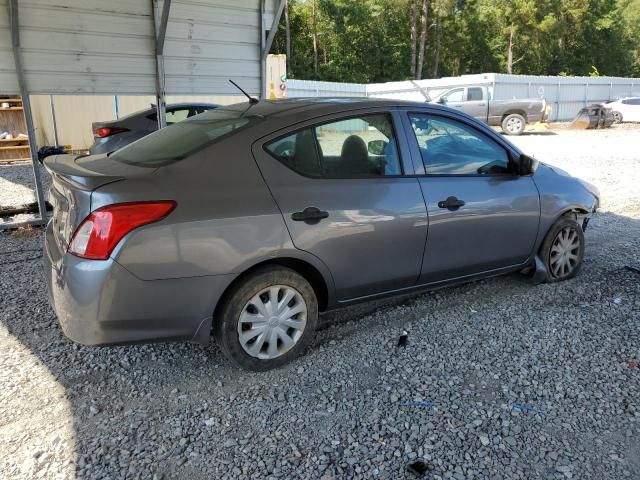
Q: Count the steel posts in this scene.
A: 3